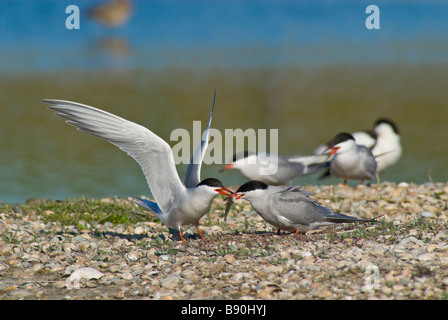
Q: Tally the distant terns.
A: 3